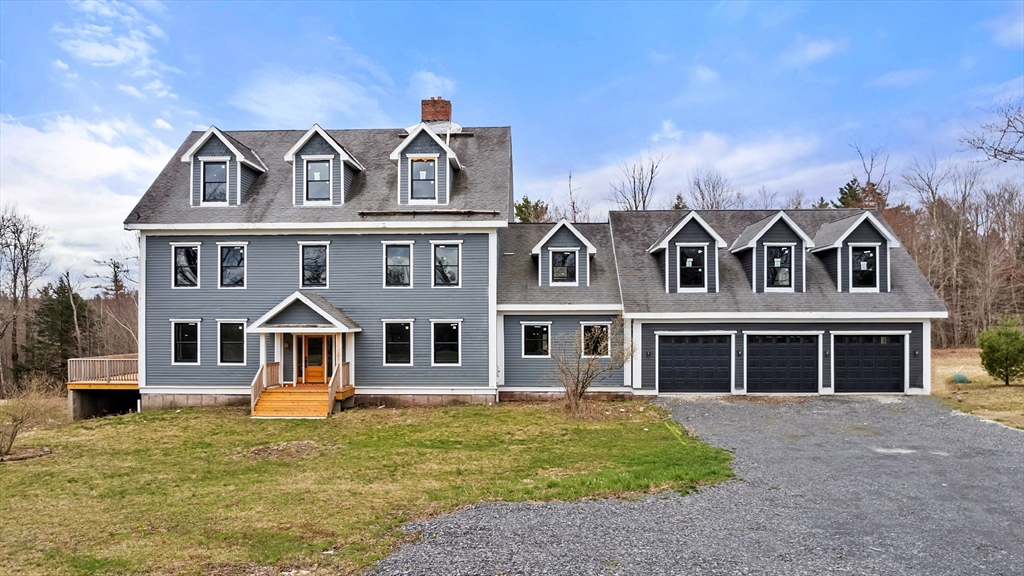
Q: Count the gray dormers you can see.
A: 7